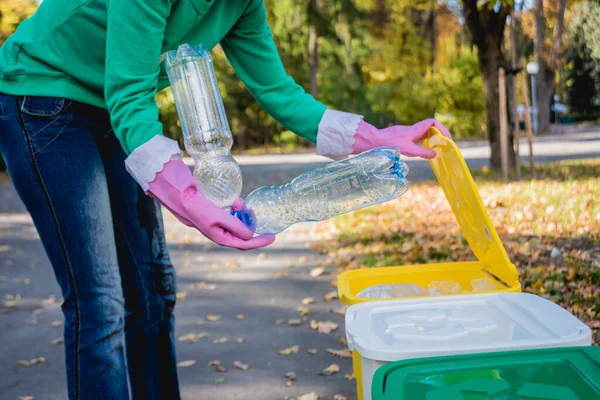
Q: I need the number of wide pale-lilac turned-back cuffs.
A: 2